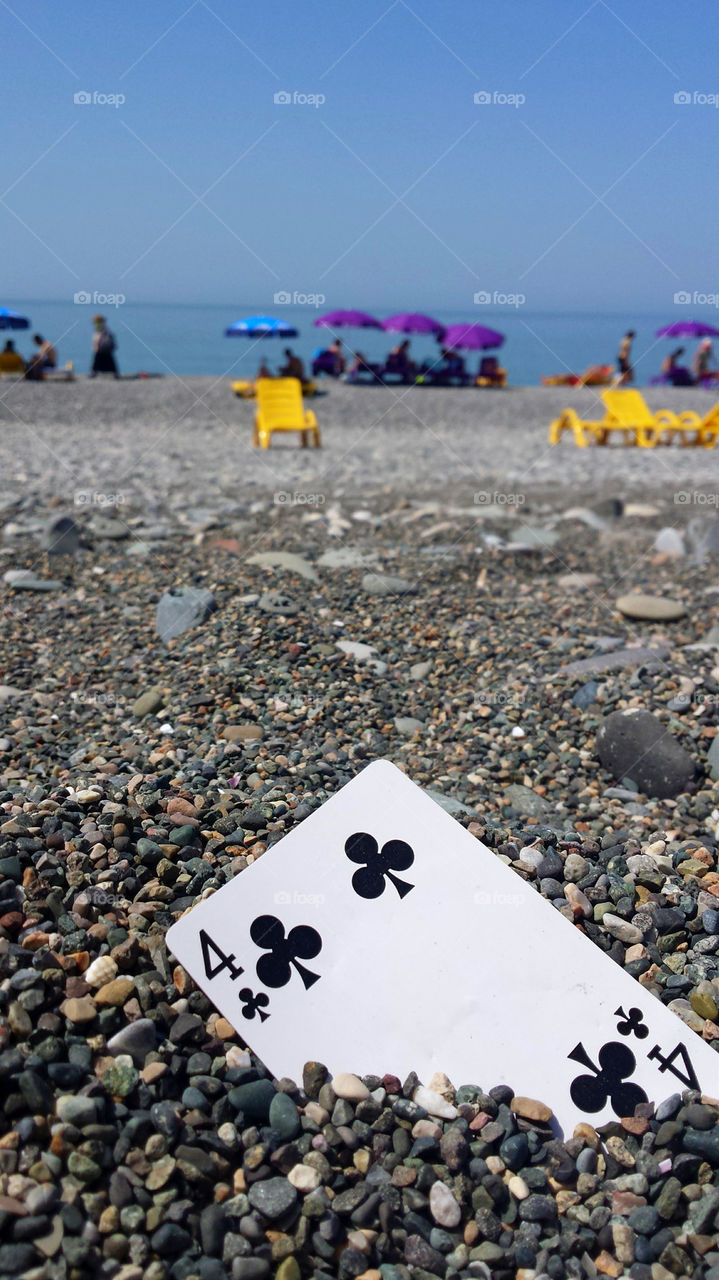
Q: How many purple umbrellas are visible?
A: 4